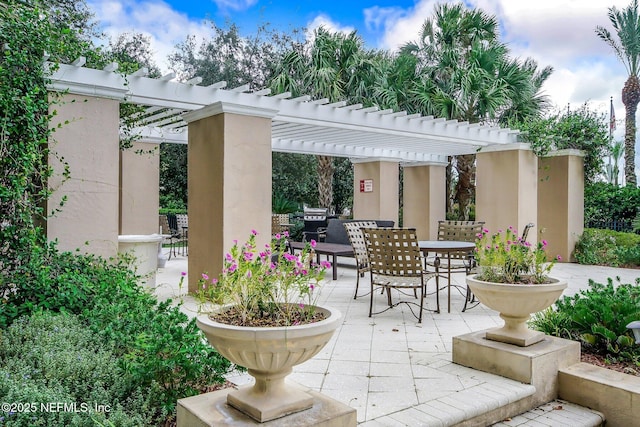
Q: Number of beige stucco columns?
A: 7